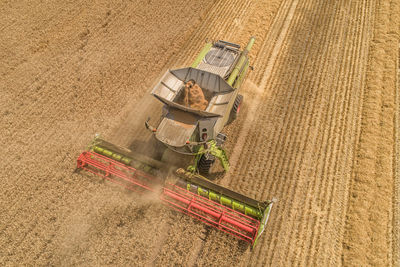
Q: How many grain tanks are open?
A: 1